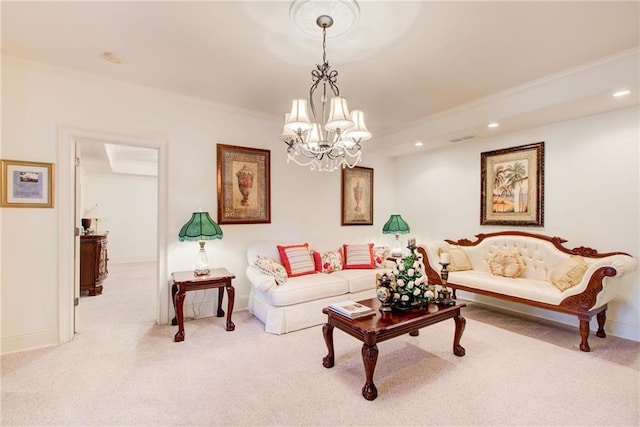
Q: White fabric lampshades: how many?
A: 6